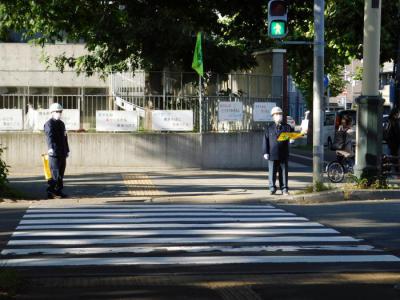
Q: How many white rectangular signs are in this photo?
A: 6